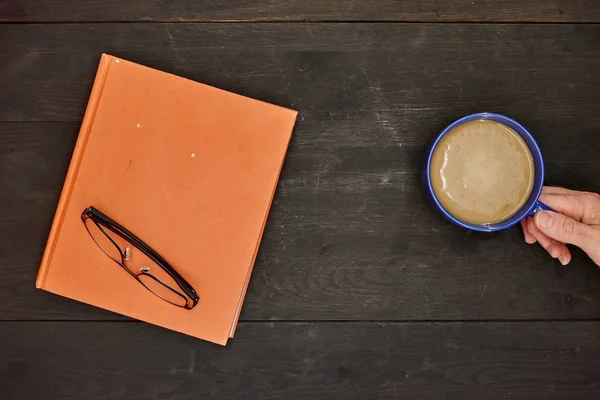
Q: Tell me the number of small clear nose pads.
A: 2